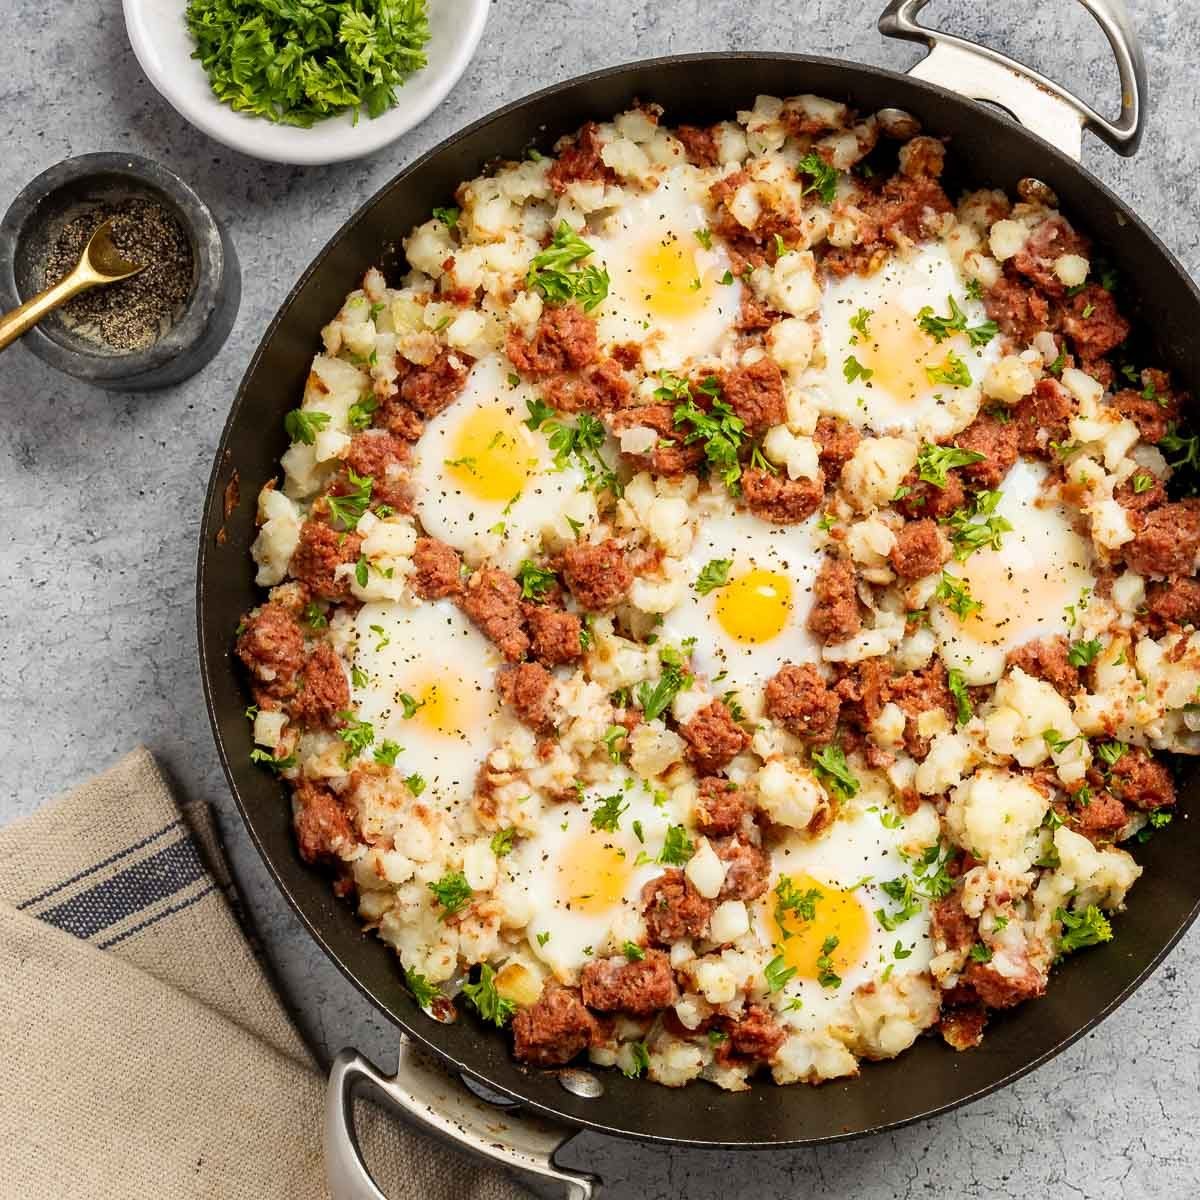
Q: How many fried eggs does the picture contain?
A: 8